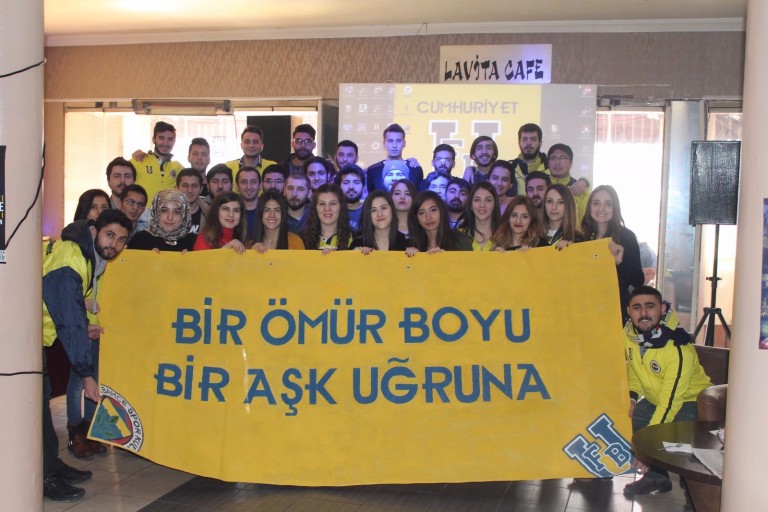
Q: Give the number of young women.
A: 12